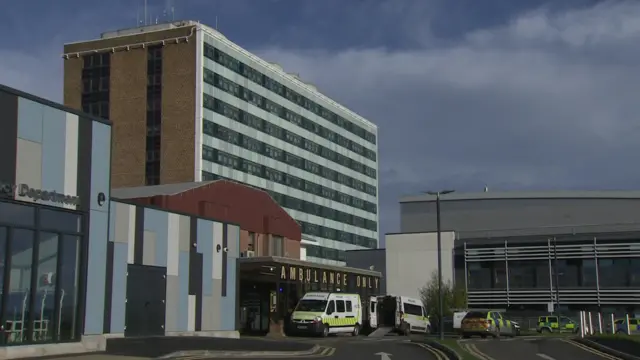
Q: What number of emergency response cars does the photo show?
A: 3